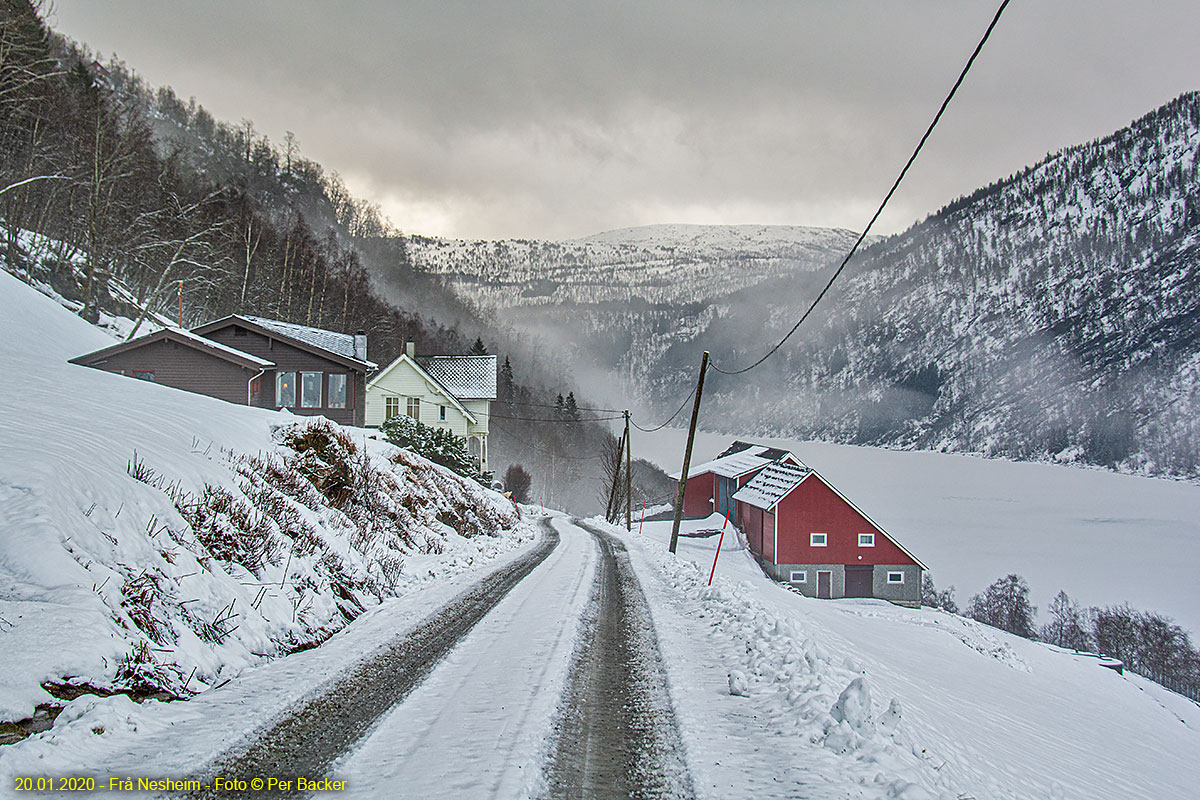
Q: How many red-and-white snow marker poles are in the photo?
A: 4